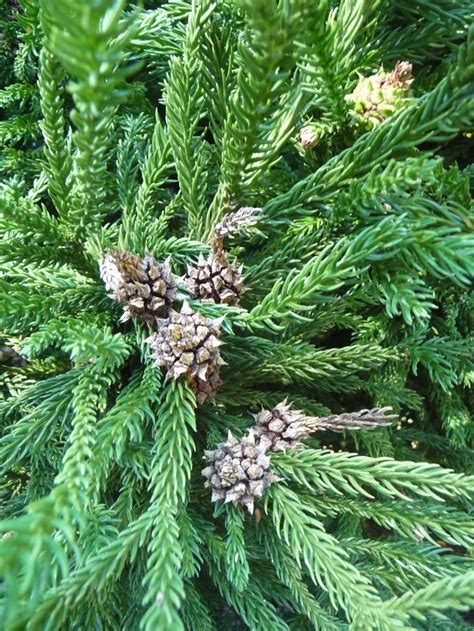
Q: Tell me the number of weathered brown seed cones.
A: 5